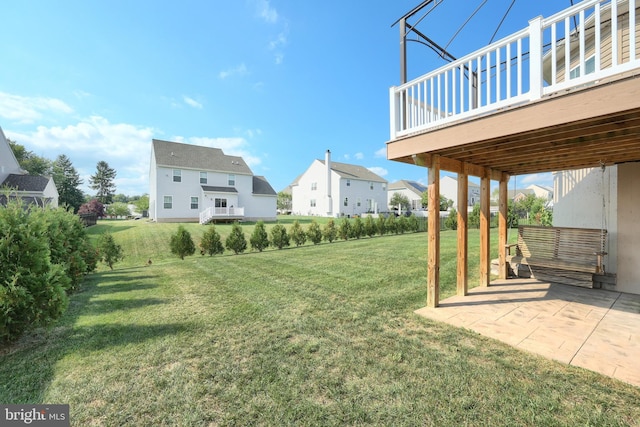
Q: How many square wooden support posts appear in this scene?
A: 4